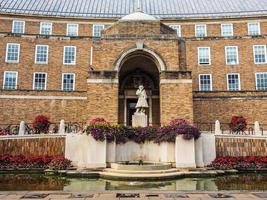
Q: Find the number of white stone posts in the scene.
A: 4